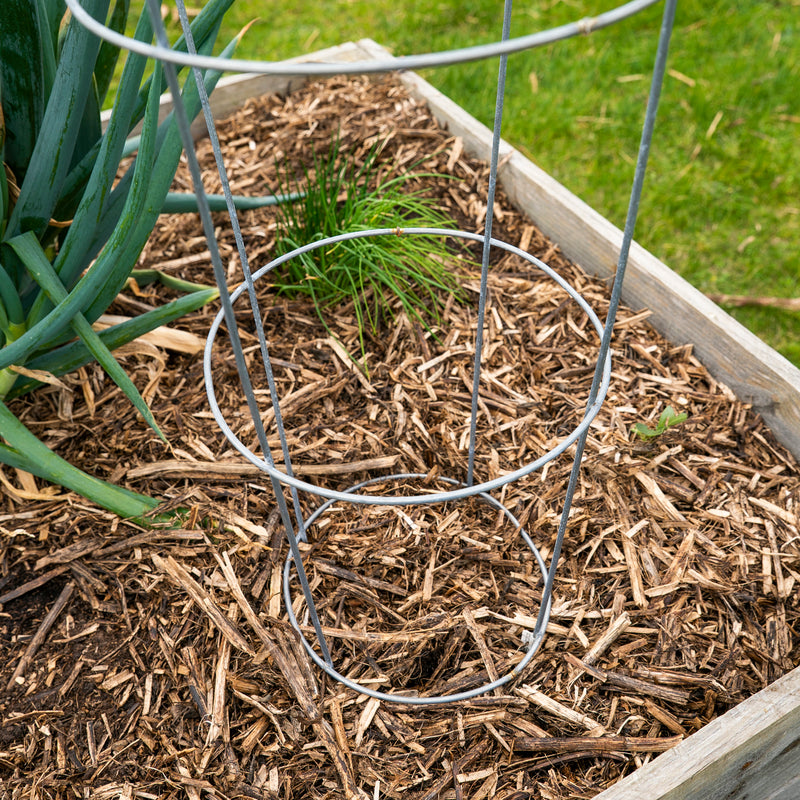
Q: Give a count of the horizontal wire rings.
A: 3